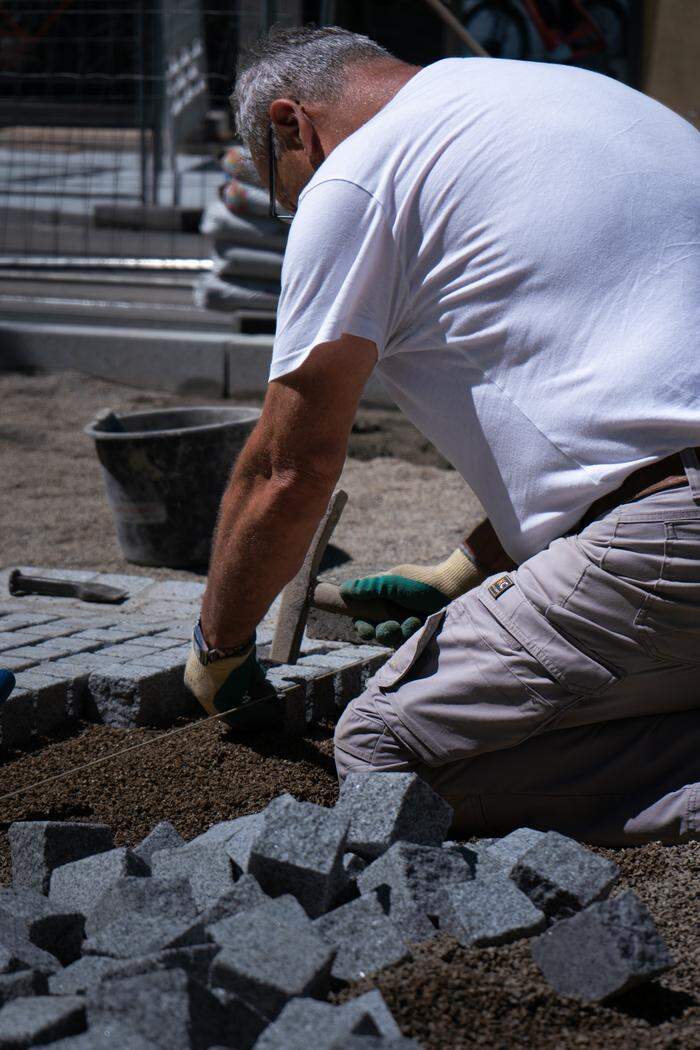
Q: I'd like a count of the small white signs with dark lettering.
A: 0